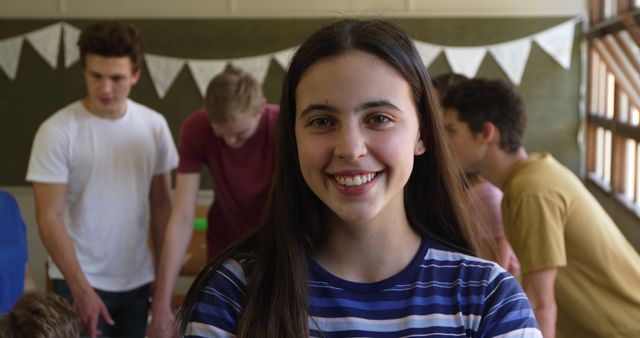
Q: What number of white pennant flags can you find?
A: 11